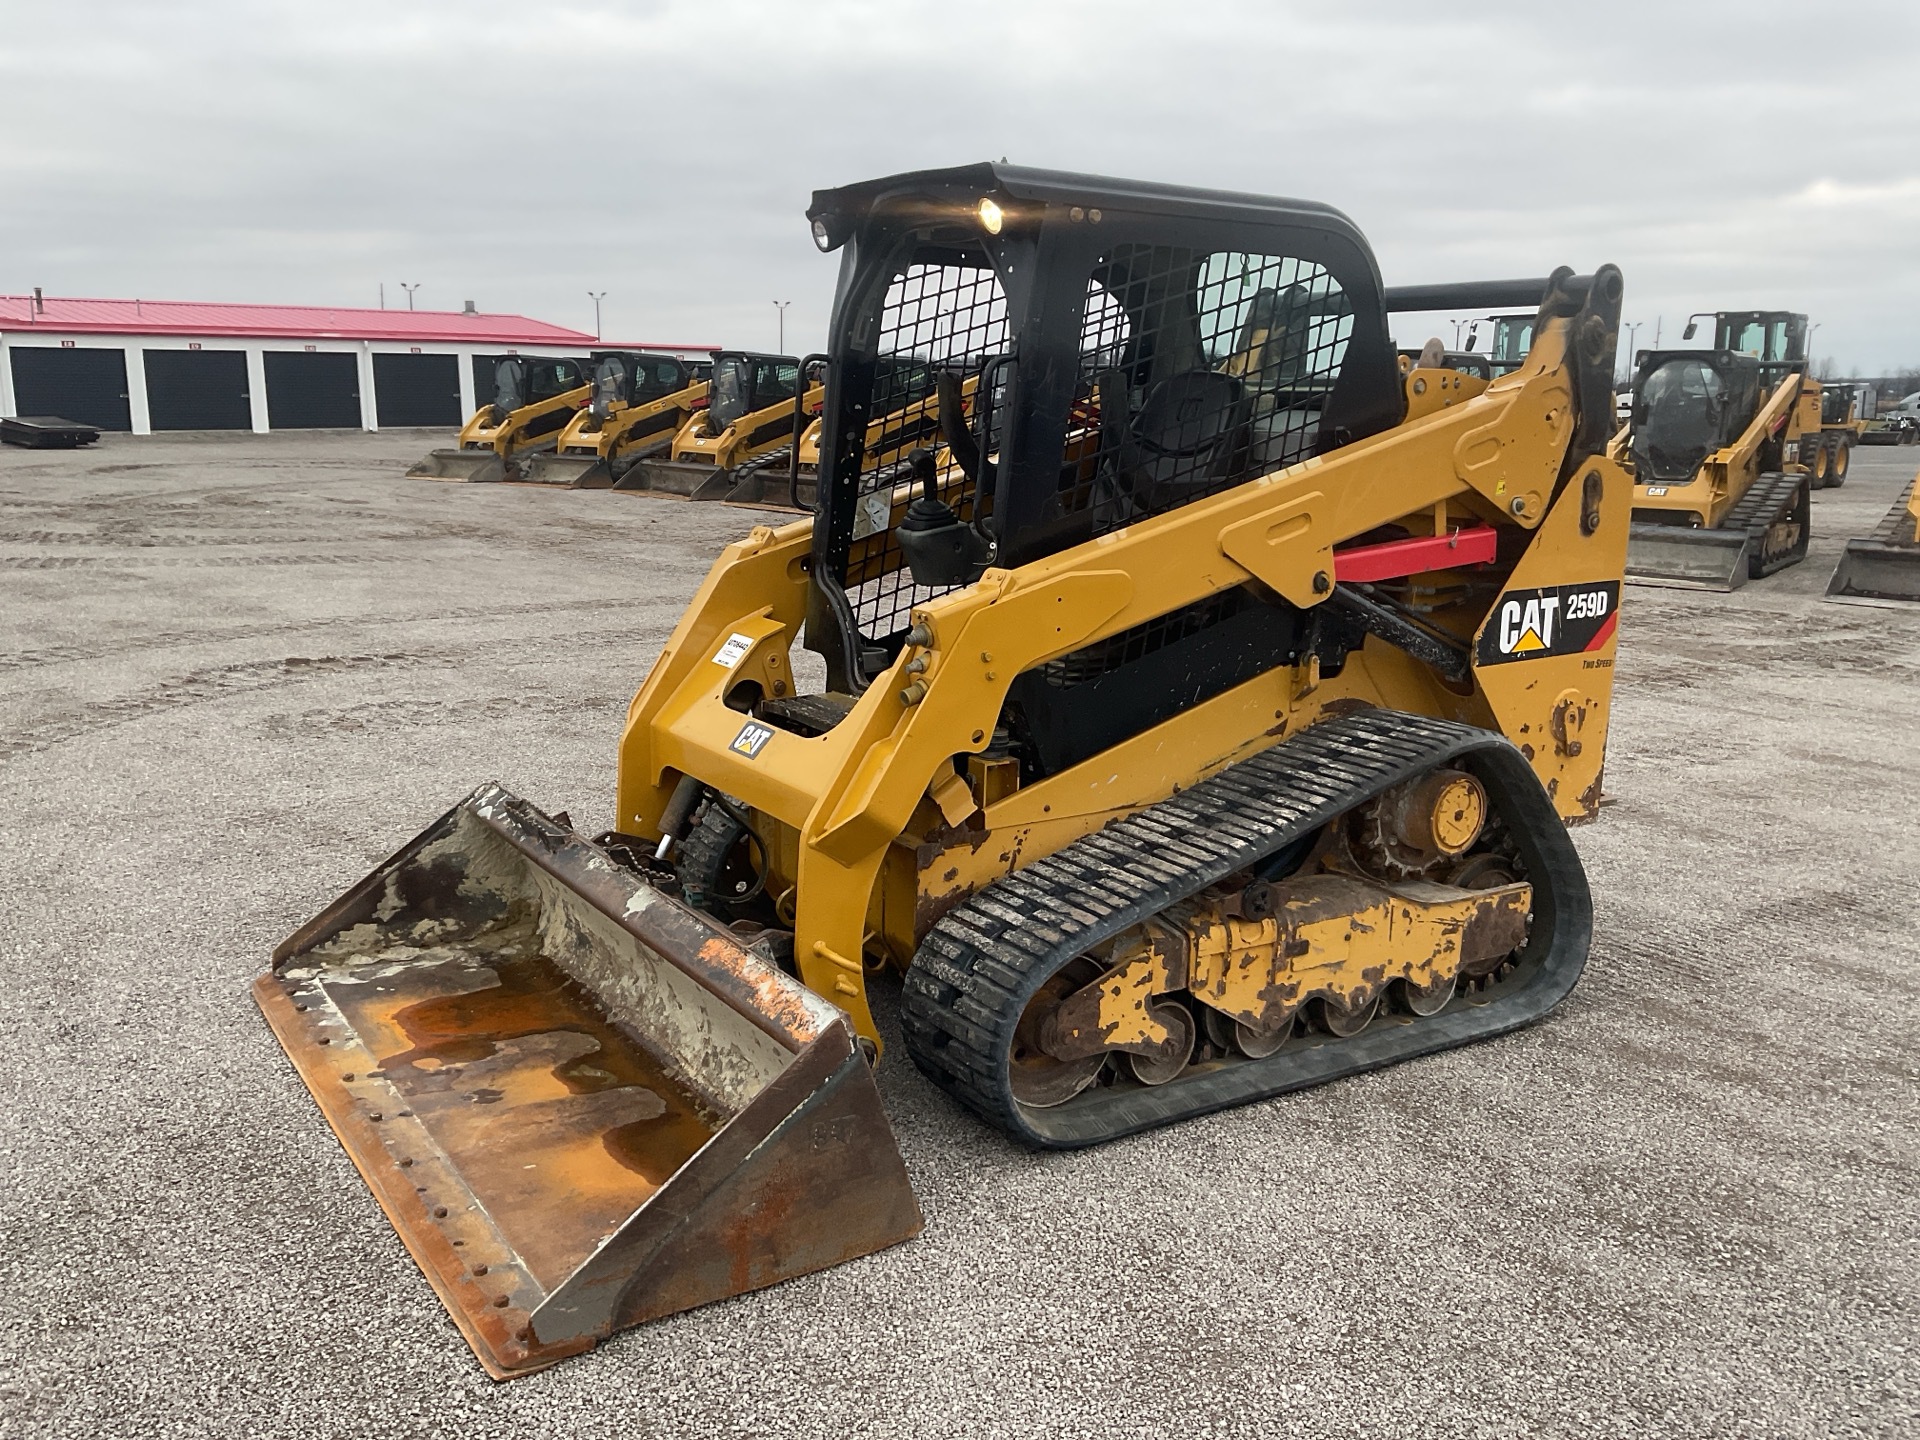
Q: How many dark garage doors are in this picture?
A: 5